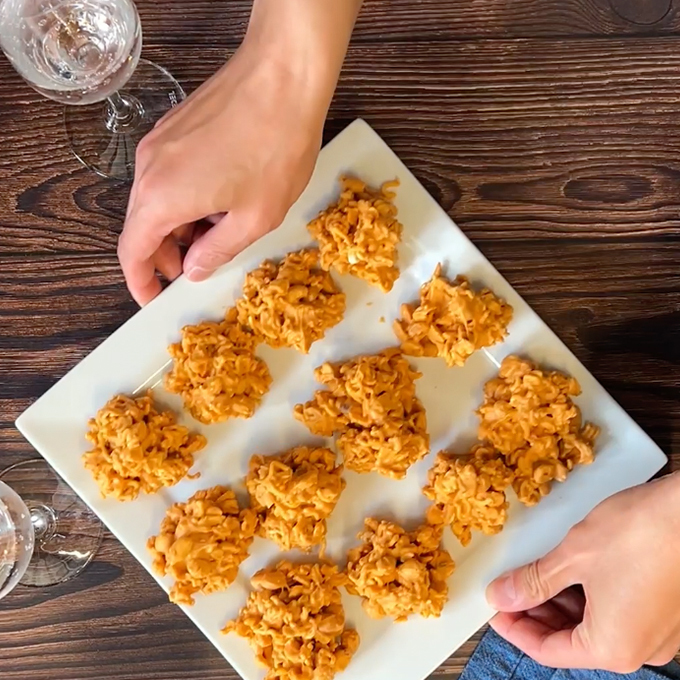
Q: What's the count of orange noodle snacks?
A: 12